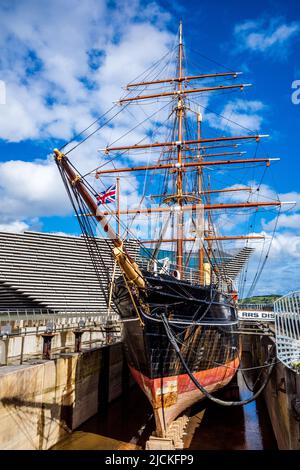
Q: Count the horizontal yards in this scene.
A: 9